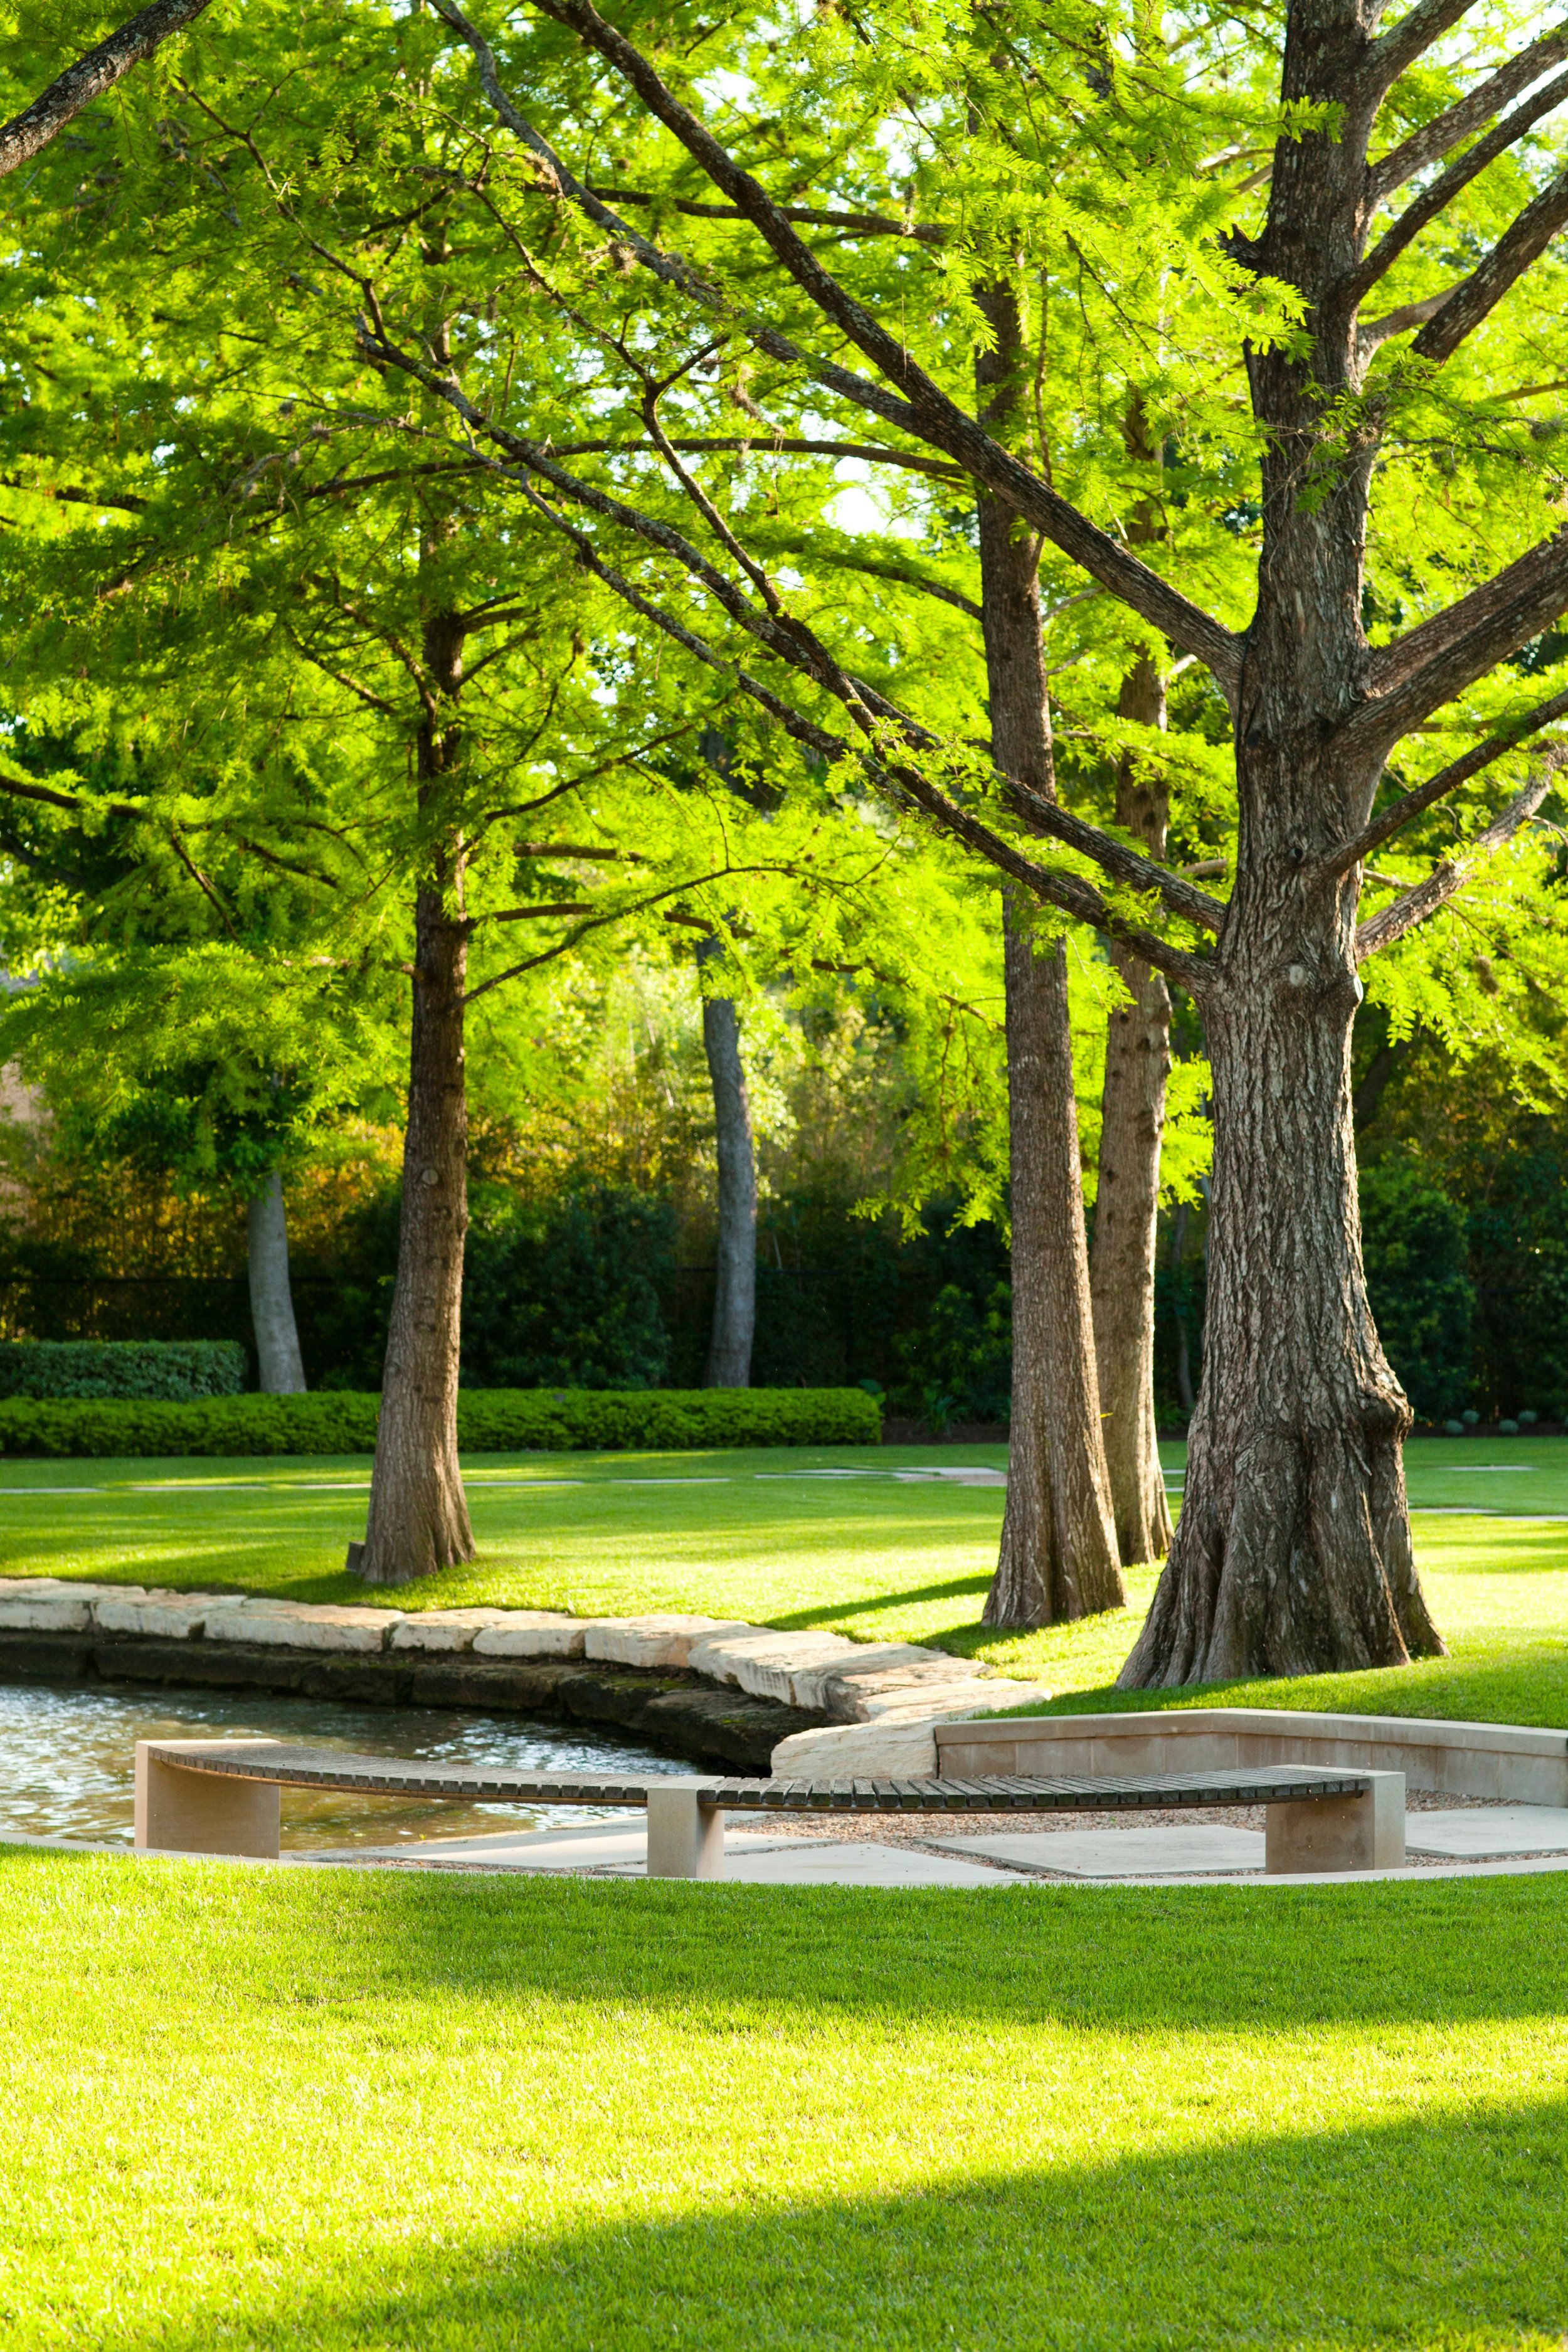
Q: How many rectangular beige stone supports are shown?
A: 3